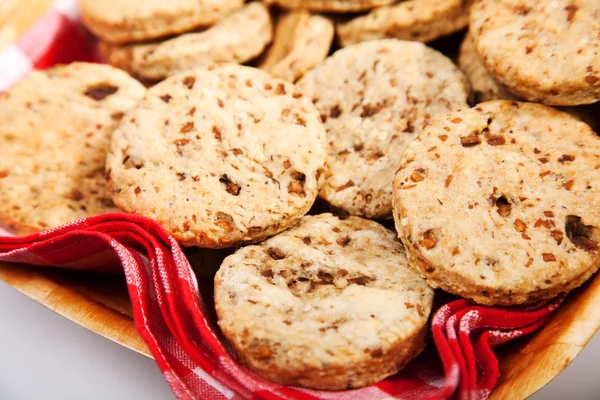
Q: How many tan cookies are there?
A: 12